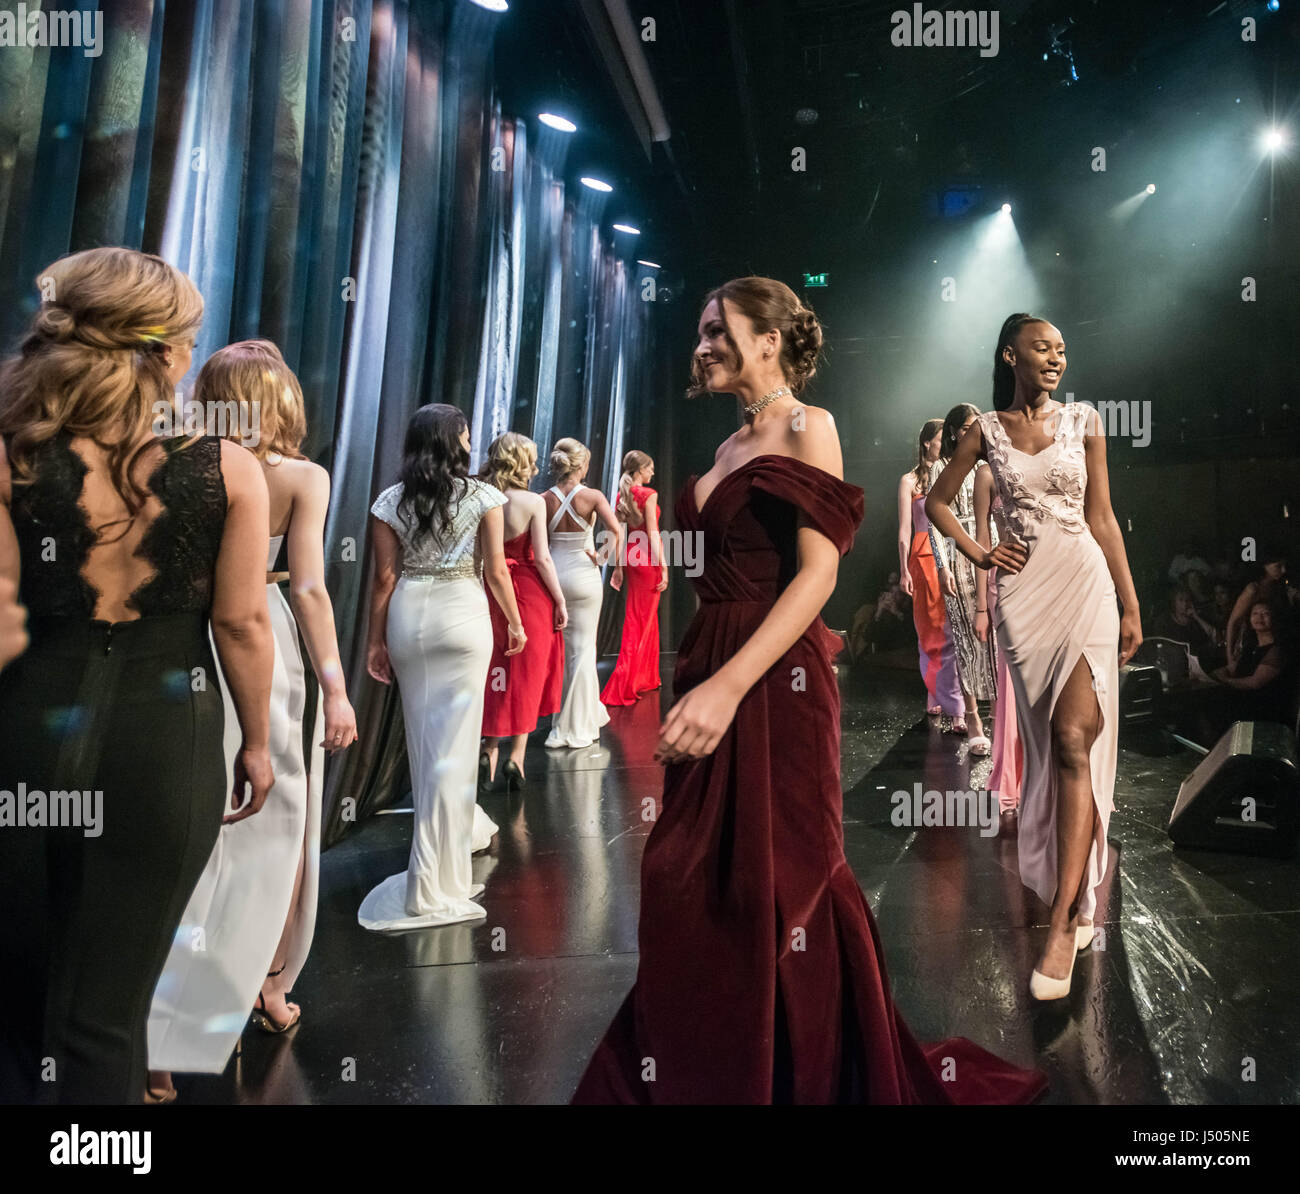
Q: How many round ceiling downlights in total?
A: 5